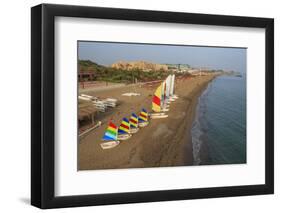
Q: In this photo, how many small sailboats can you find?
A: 4